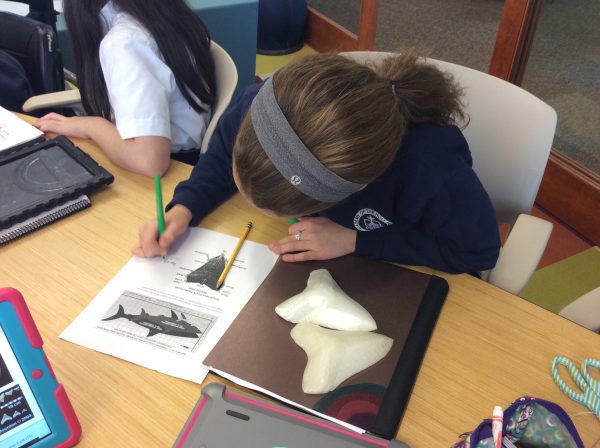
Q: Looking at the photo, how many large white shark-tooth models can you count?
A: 2